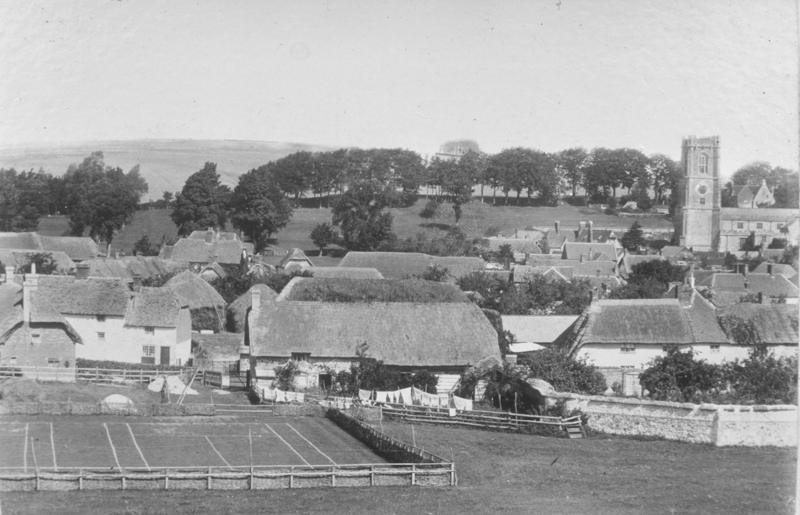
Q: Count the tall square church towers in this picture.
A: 1